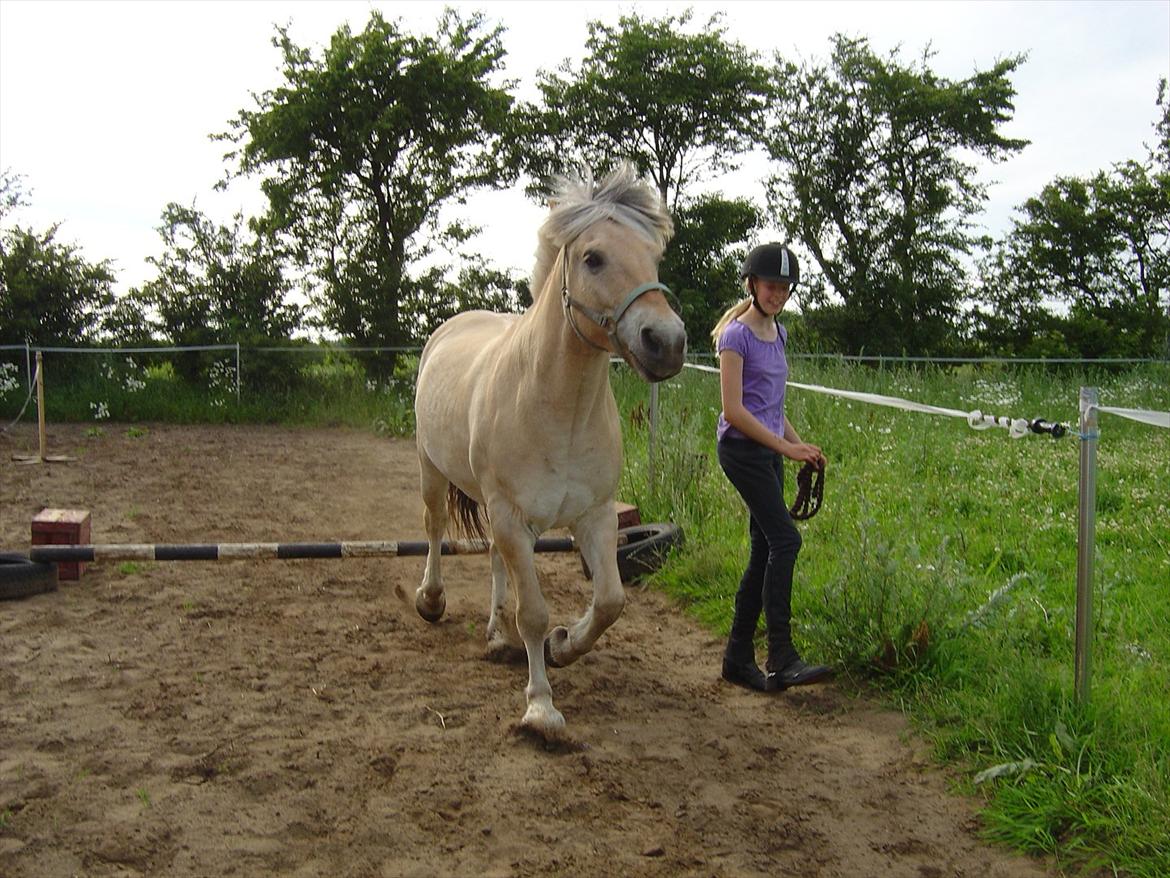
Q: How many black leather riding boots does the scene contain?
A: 2